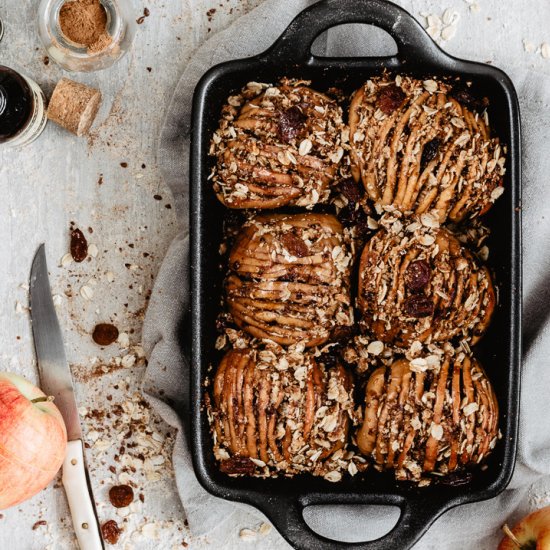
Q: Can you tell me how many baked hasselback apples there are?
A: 6